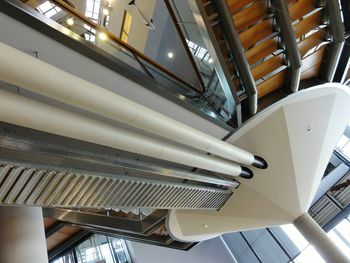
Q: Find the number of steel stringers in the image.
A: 3